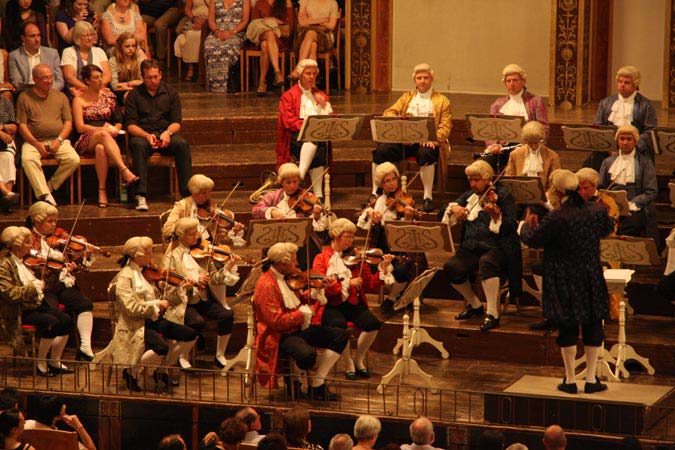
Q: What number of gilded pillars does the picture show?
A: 3